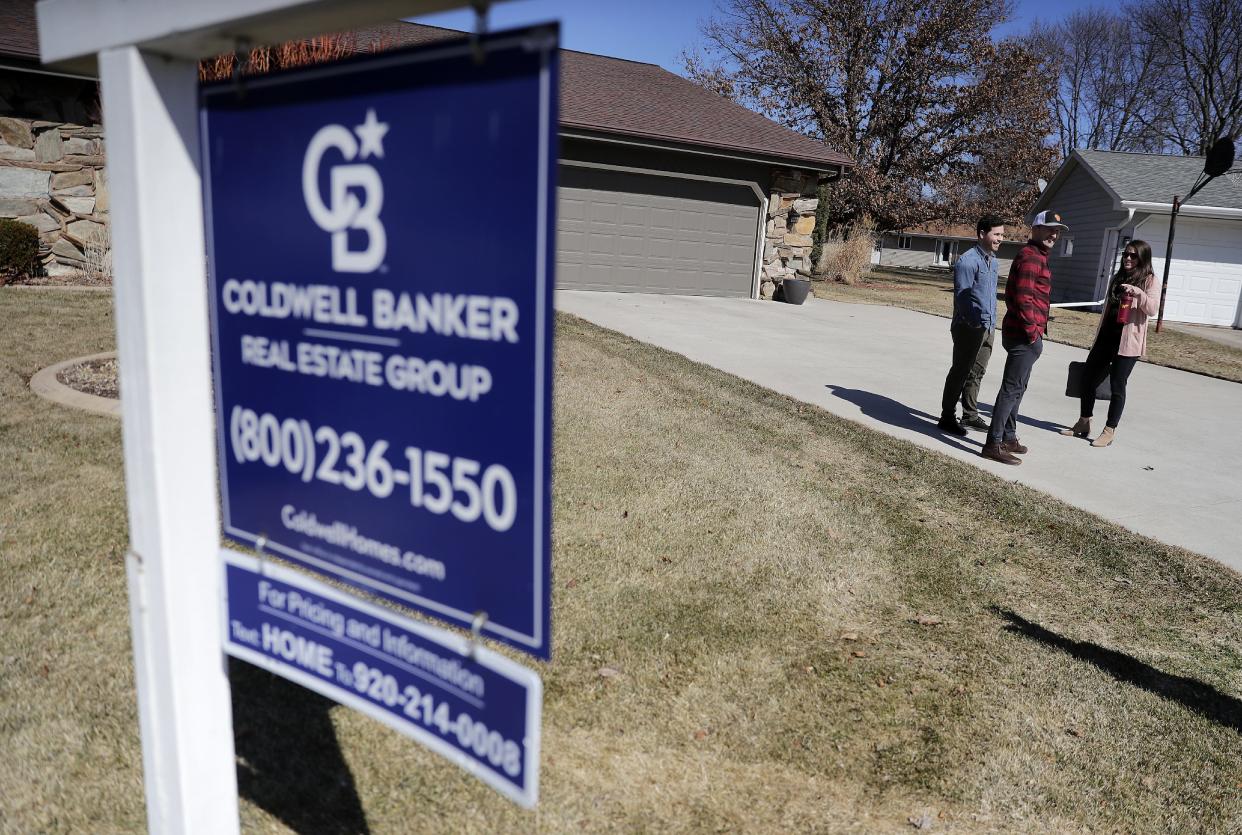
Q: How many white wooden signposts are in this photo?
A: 1